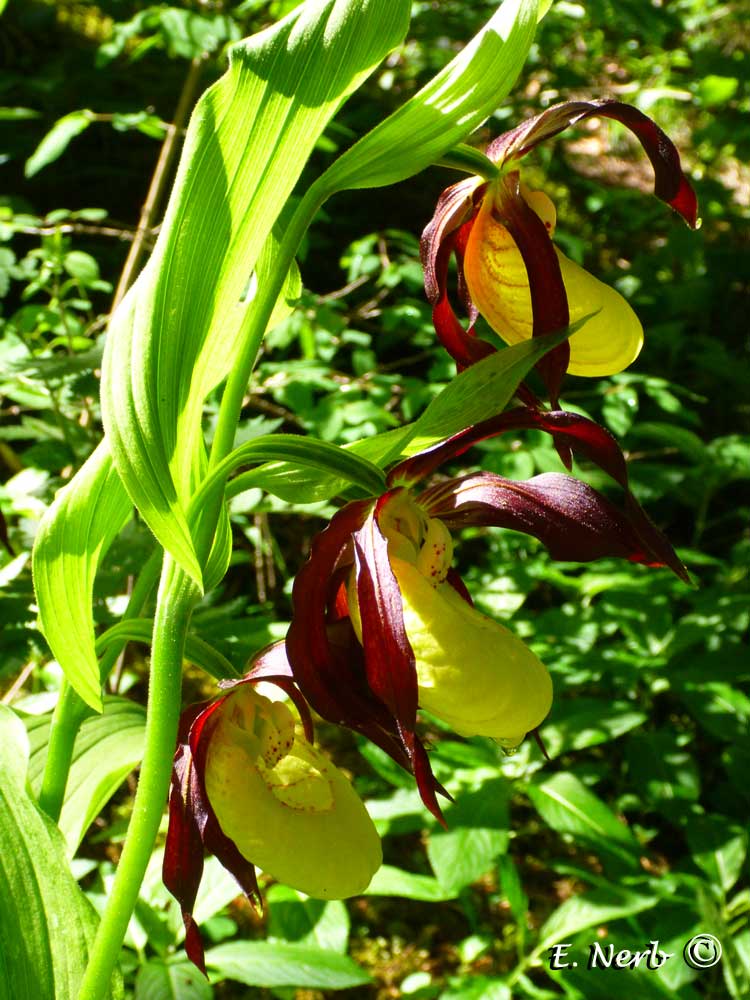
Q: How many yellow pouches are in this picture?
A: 3